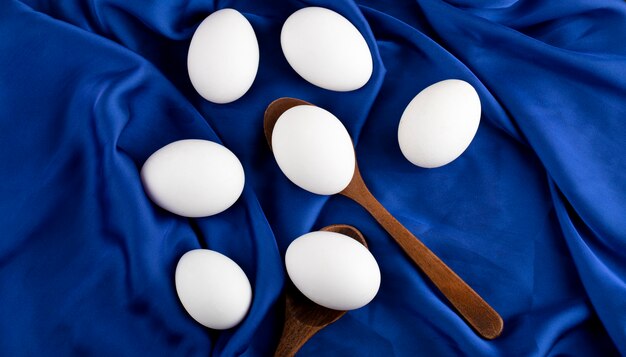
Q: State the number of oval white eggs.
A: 7